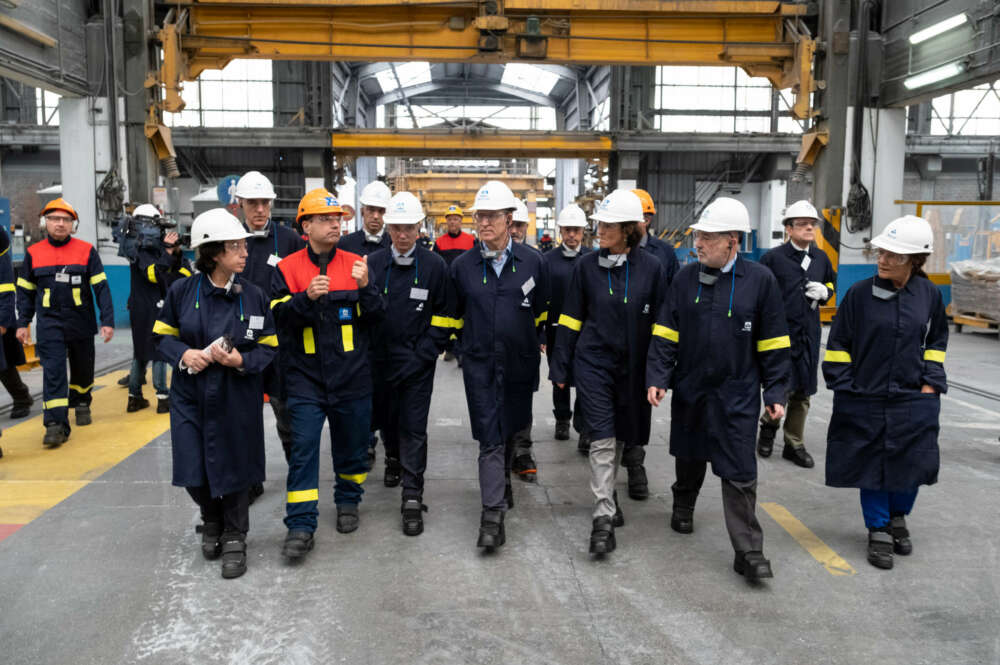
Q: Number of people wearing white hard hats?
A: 12